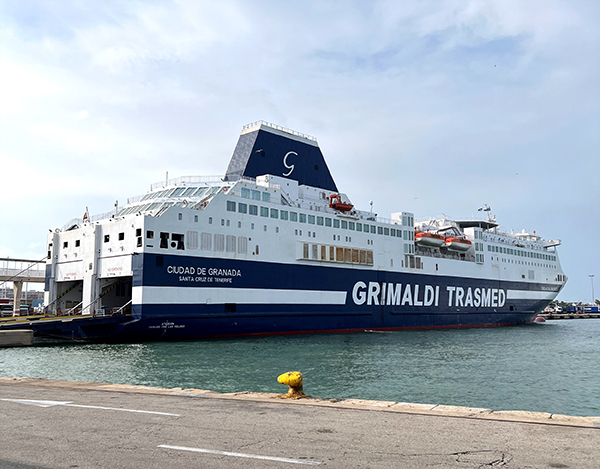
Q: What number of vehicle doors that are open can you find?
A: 2